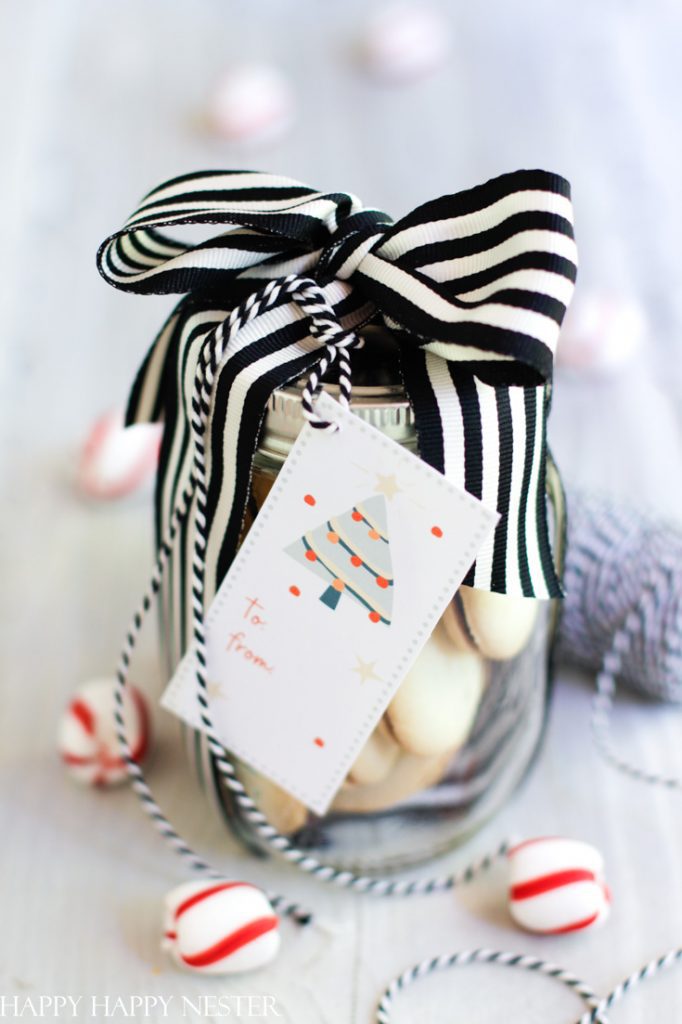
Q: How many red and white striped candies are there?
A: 7